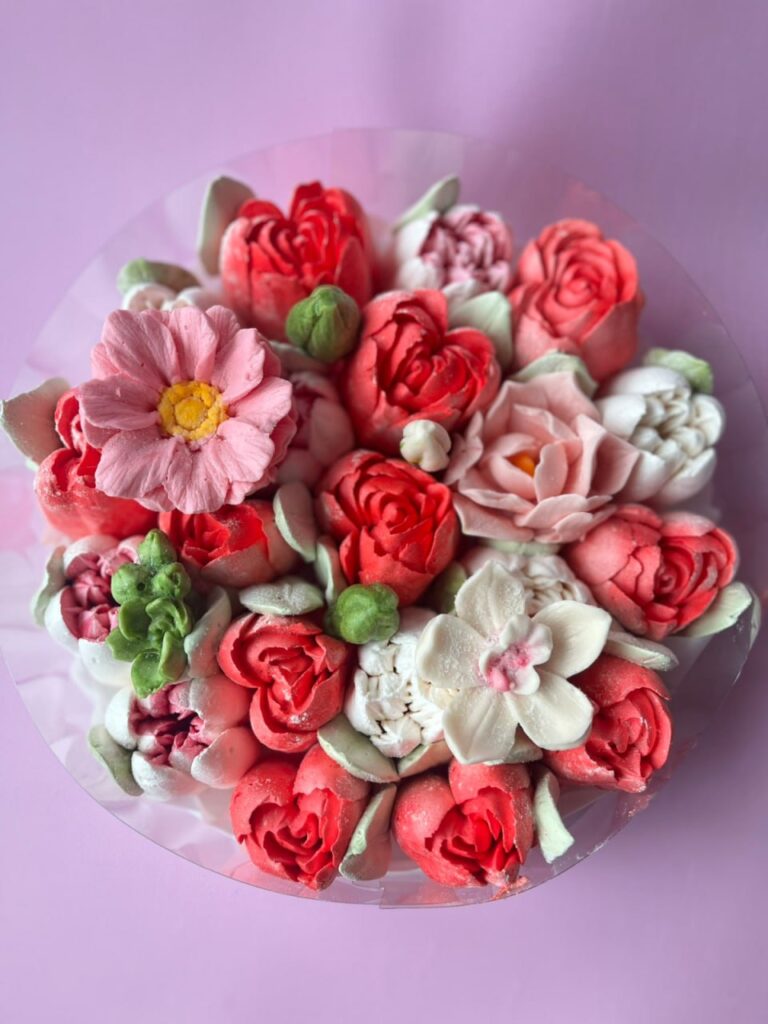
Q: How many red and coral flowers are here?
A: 11